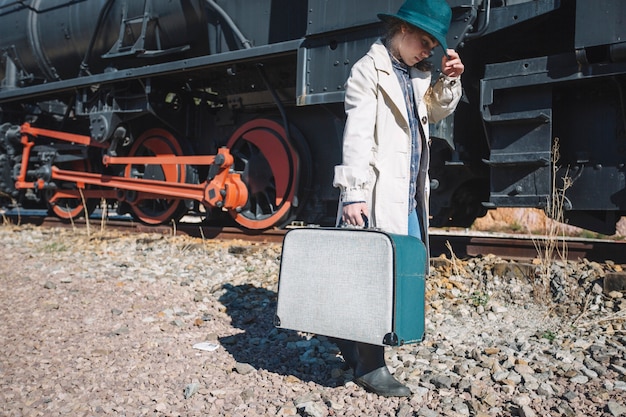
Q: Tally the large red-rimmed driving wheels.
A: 3